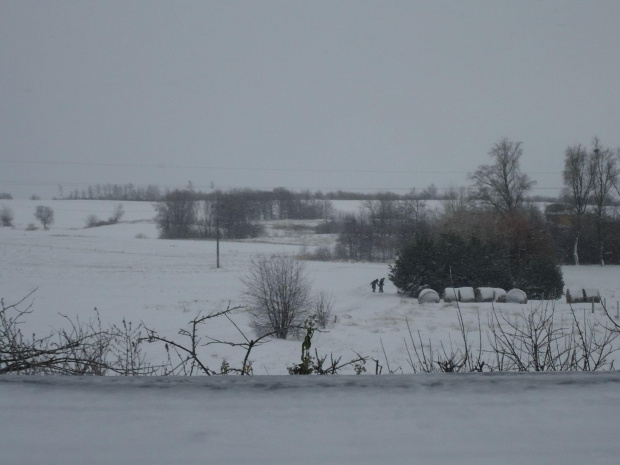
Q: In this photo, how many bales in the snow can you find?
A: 8